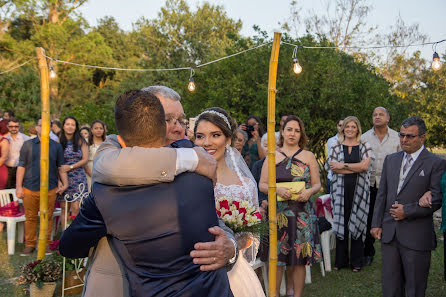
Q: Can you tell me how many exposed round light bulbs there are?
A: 4